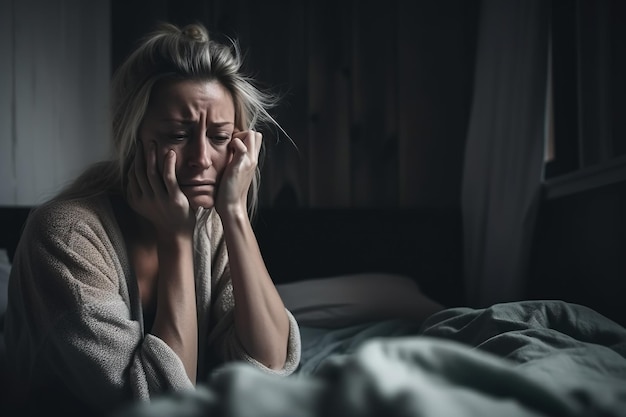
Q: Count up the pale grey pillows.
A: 1